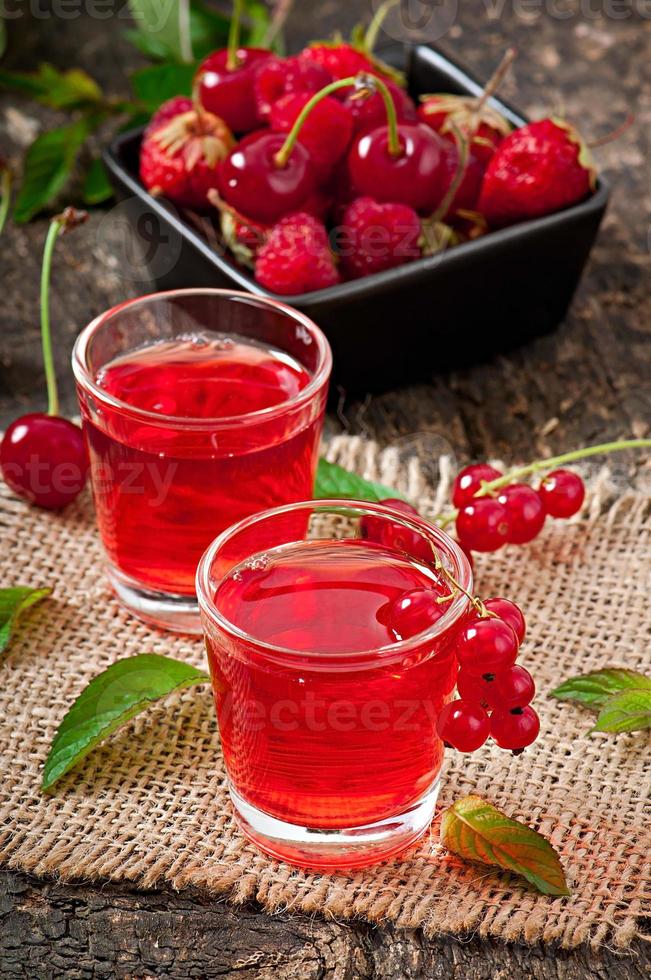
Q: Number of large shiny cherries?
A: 4